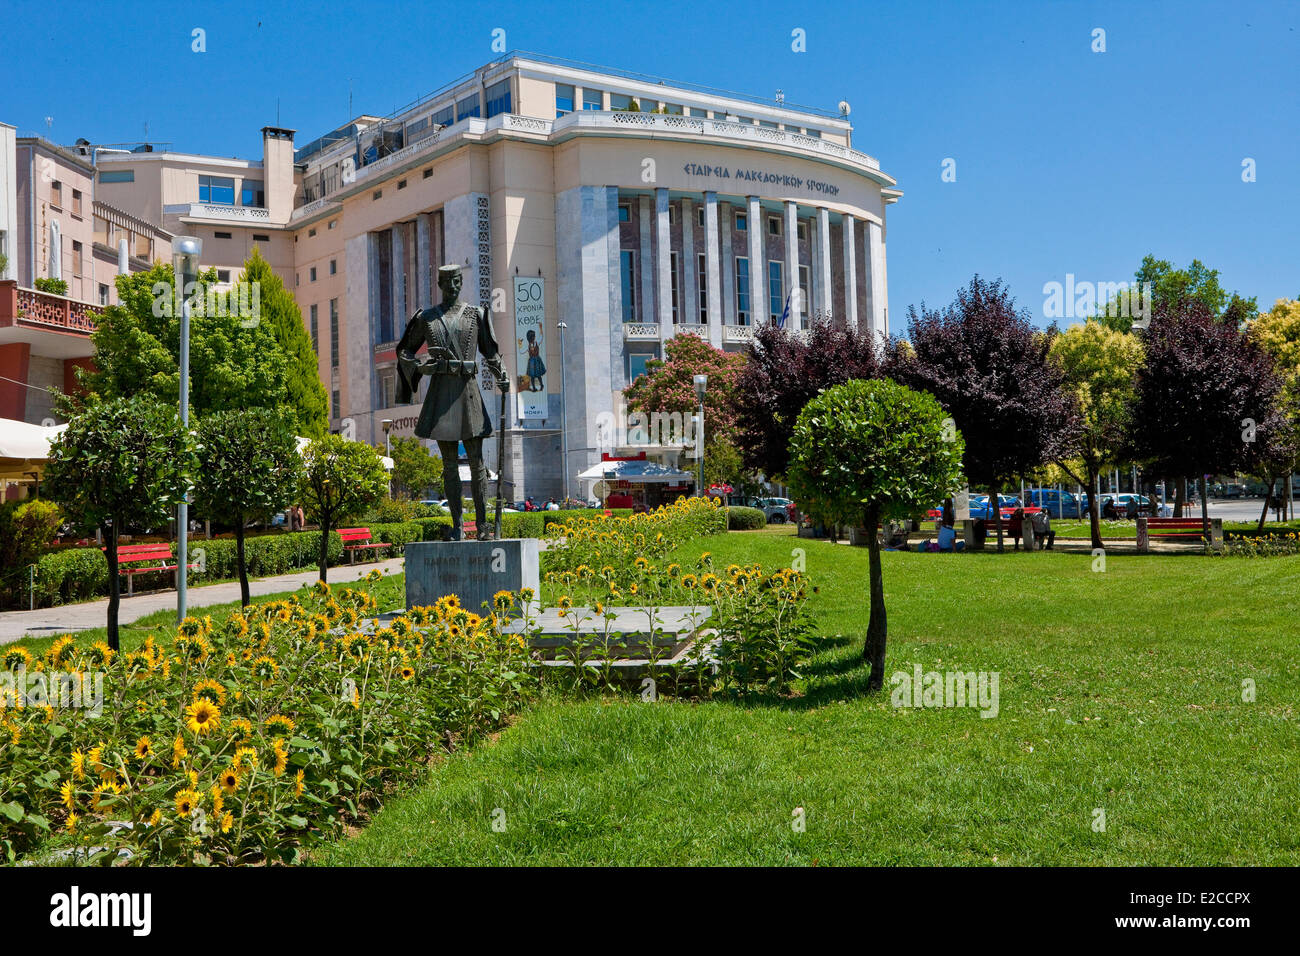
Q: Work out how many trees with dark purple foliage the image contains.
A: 3